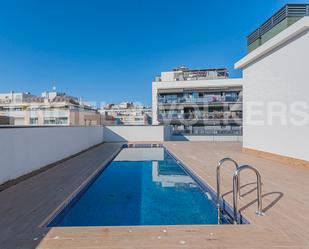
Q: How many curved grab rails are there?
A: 2